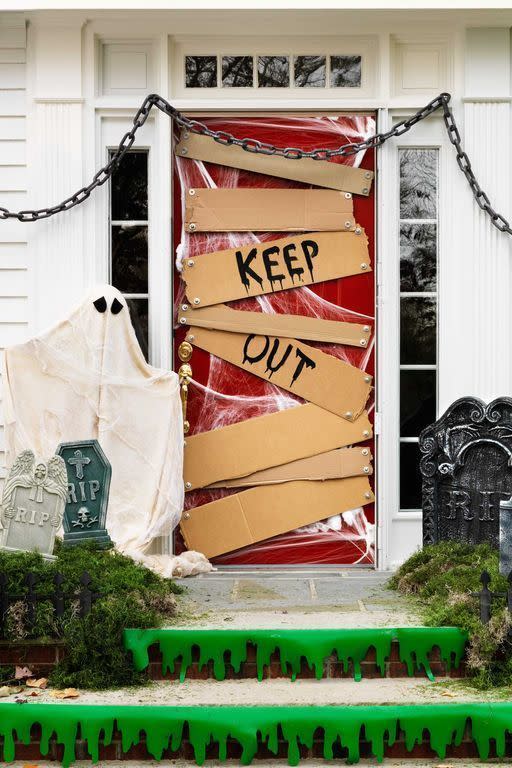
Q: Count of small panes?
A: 5